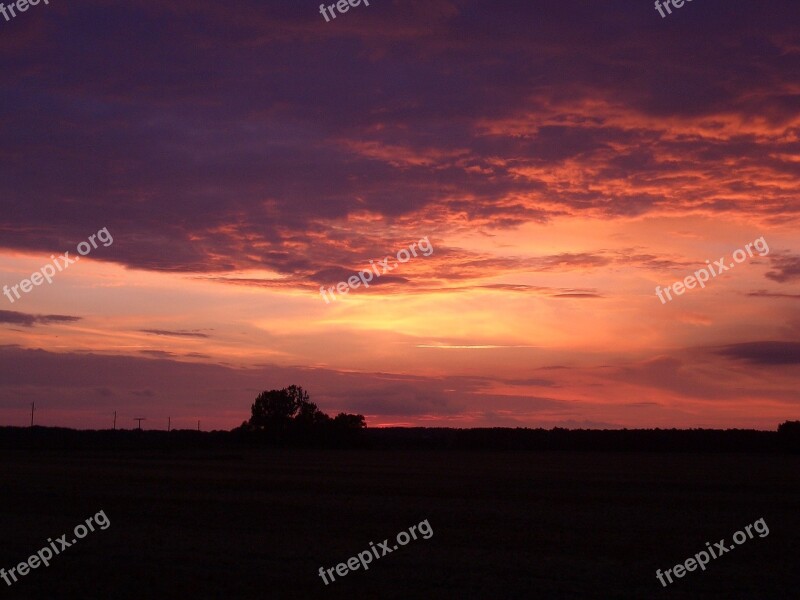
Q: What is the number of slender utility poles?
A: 5